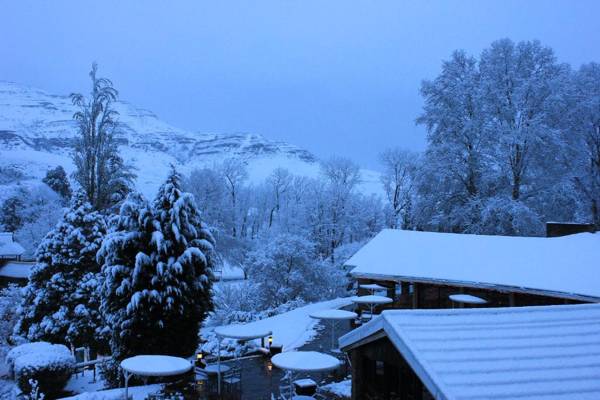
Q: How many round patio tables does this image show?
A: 7